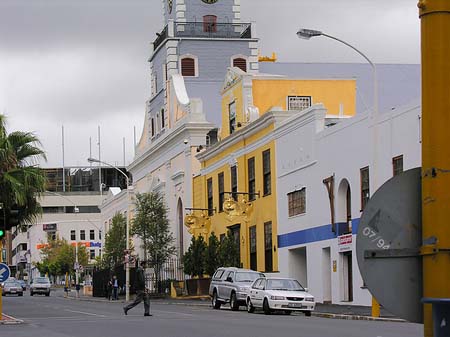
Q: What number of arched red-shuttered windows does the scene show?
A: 3